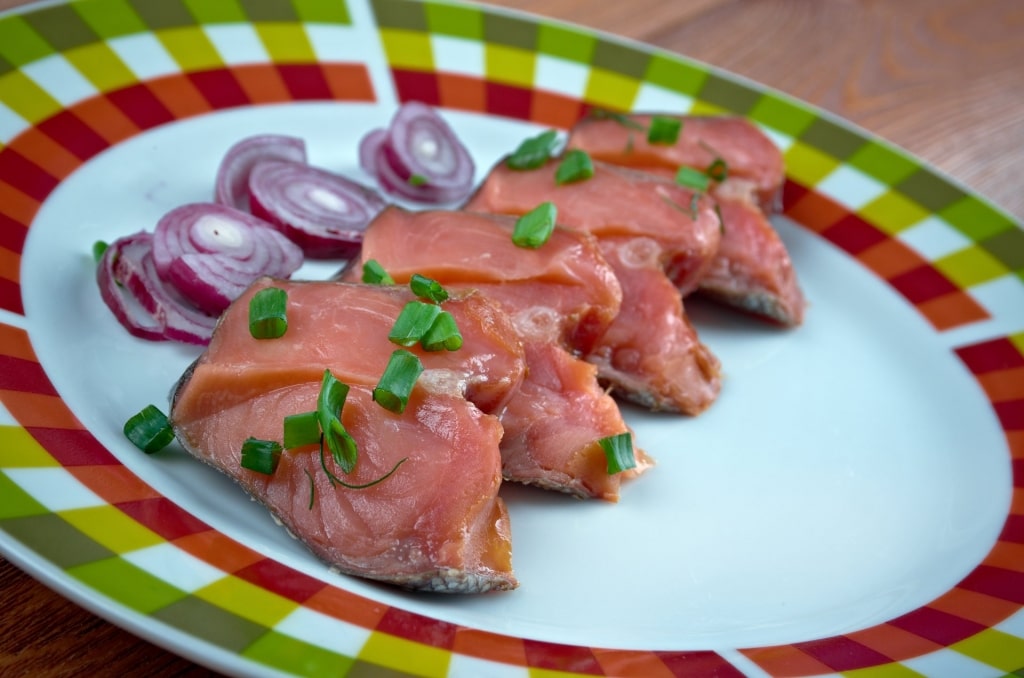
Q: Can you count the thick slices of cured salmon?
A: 4